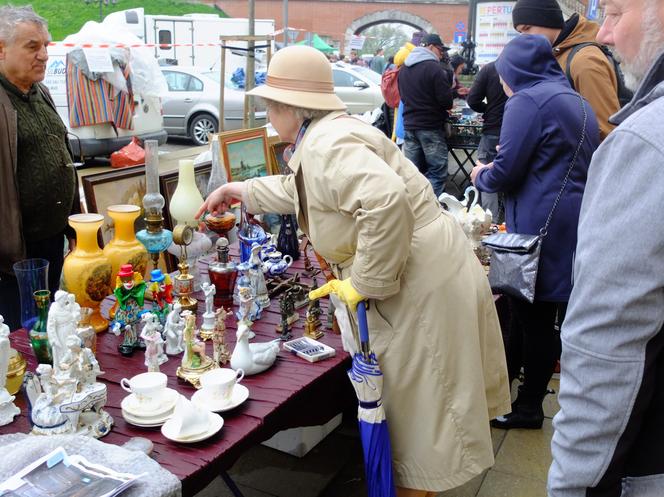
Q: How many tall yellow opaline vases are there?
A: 2